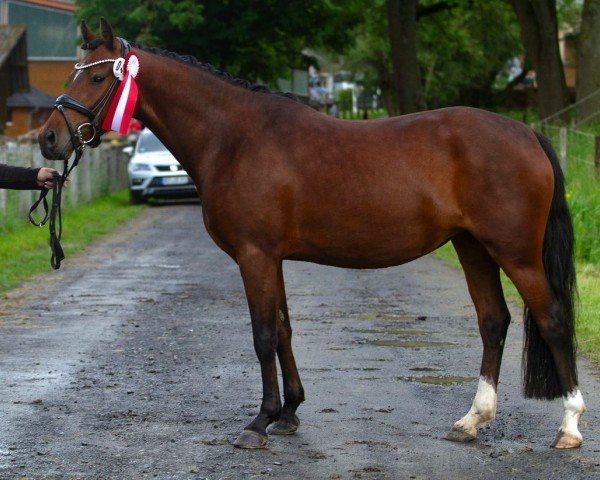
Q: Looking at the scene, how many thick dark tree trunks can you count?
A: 3